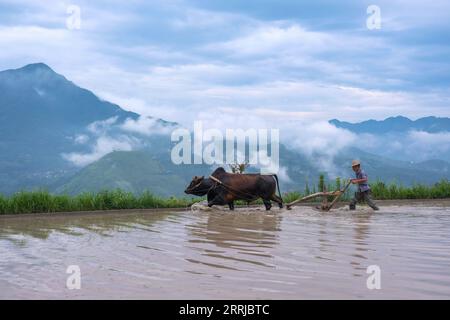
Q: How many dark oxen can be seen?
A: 1